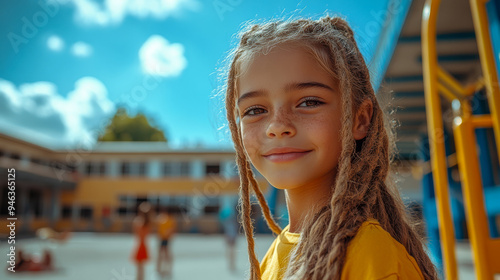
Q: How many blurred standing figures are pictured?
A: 3